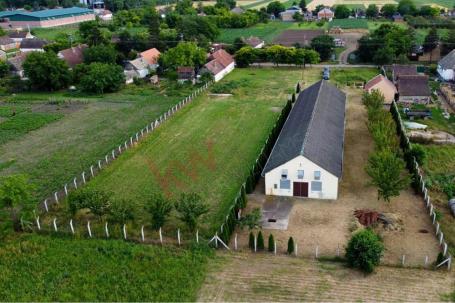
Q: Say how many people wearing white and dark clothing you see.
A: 0